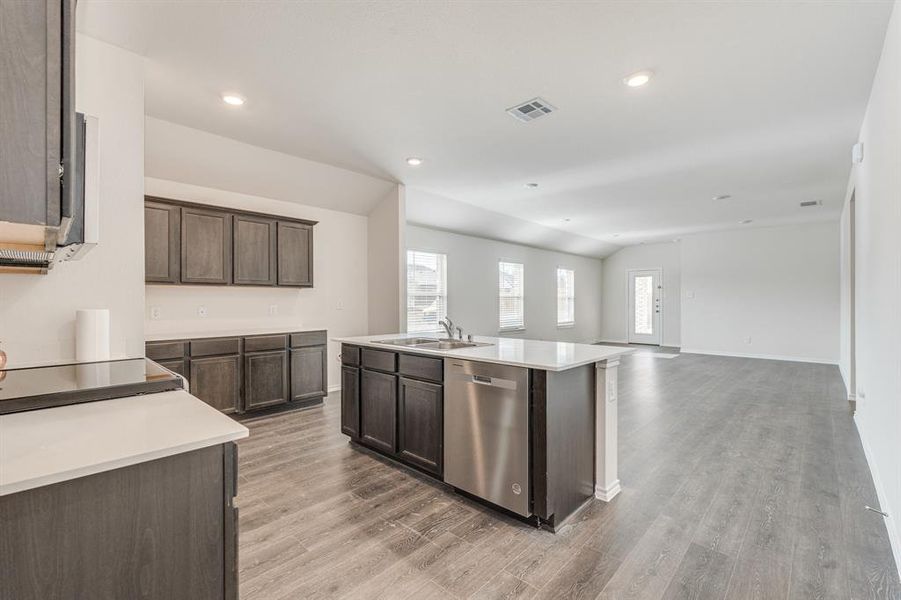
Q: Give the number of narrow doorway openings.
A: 1